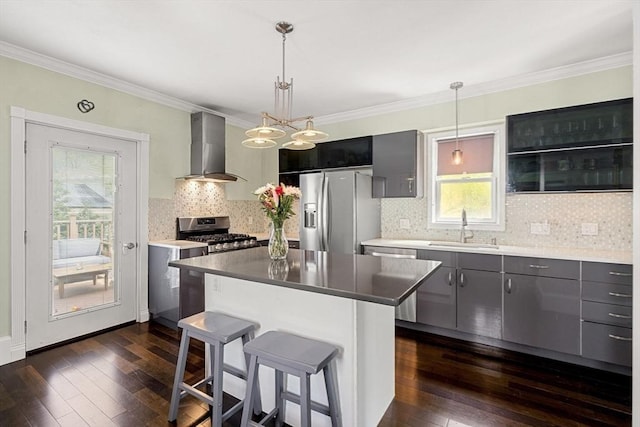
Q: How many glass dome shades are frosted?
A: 4